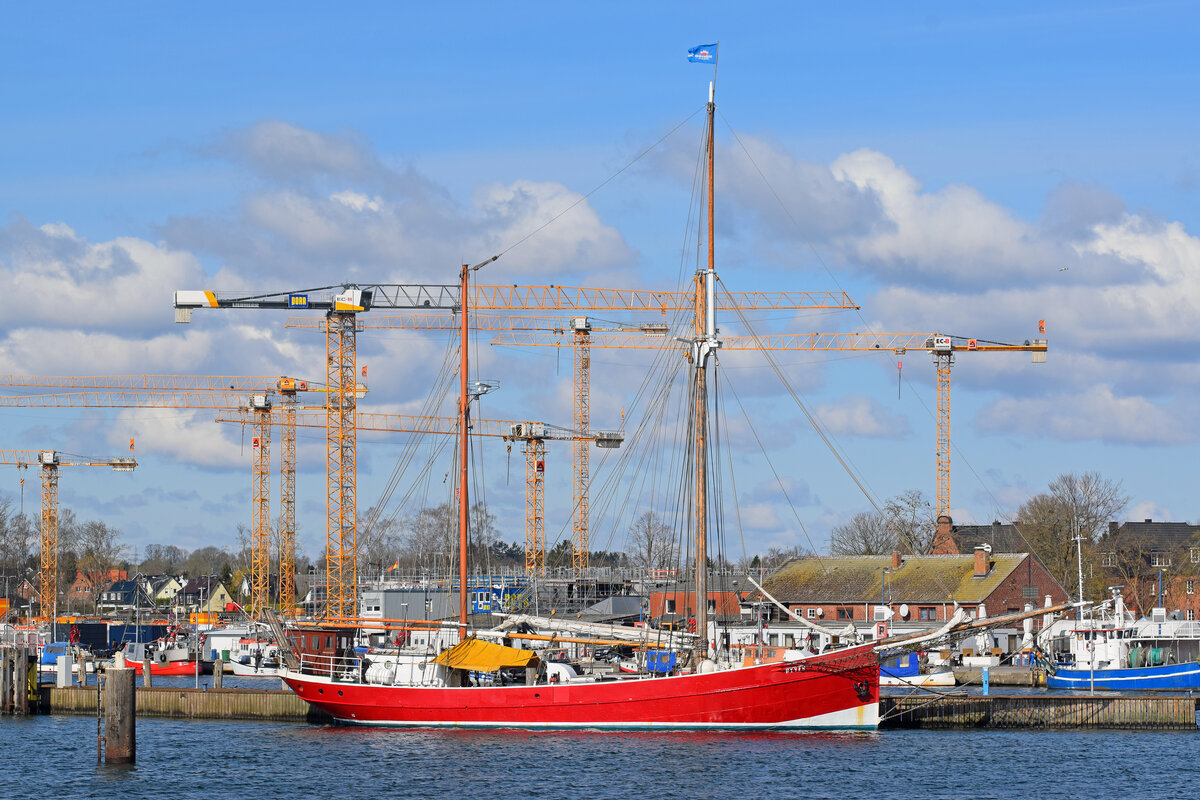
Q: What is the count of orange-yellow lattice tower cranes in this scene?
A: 7